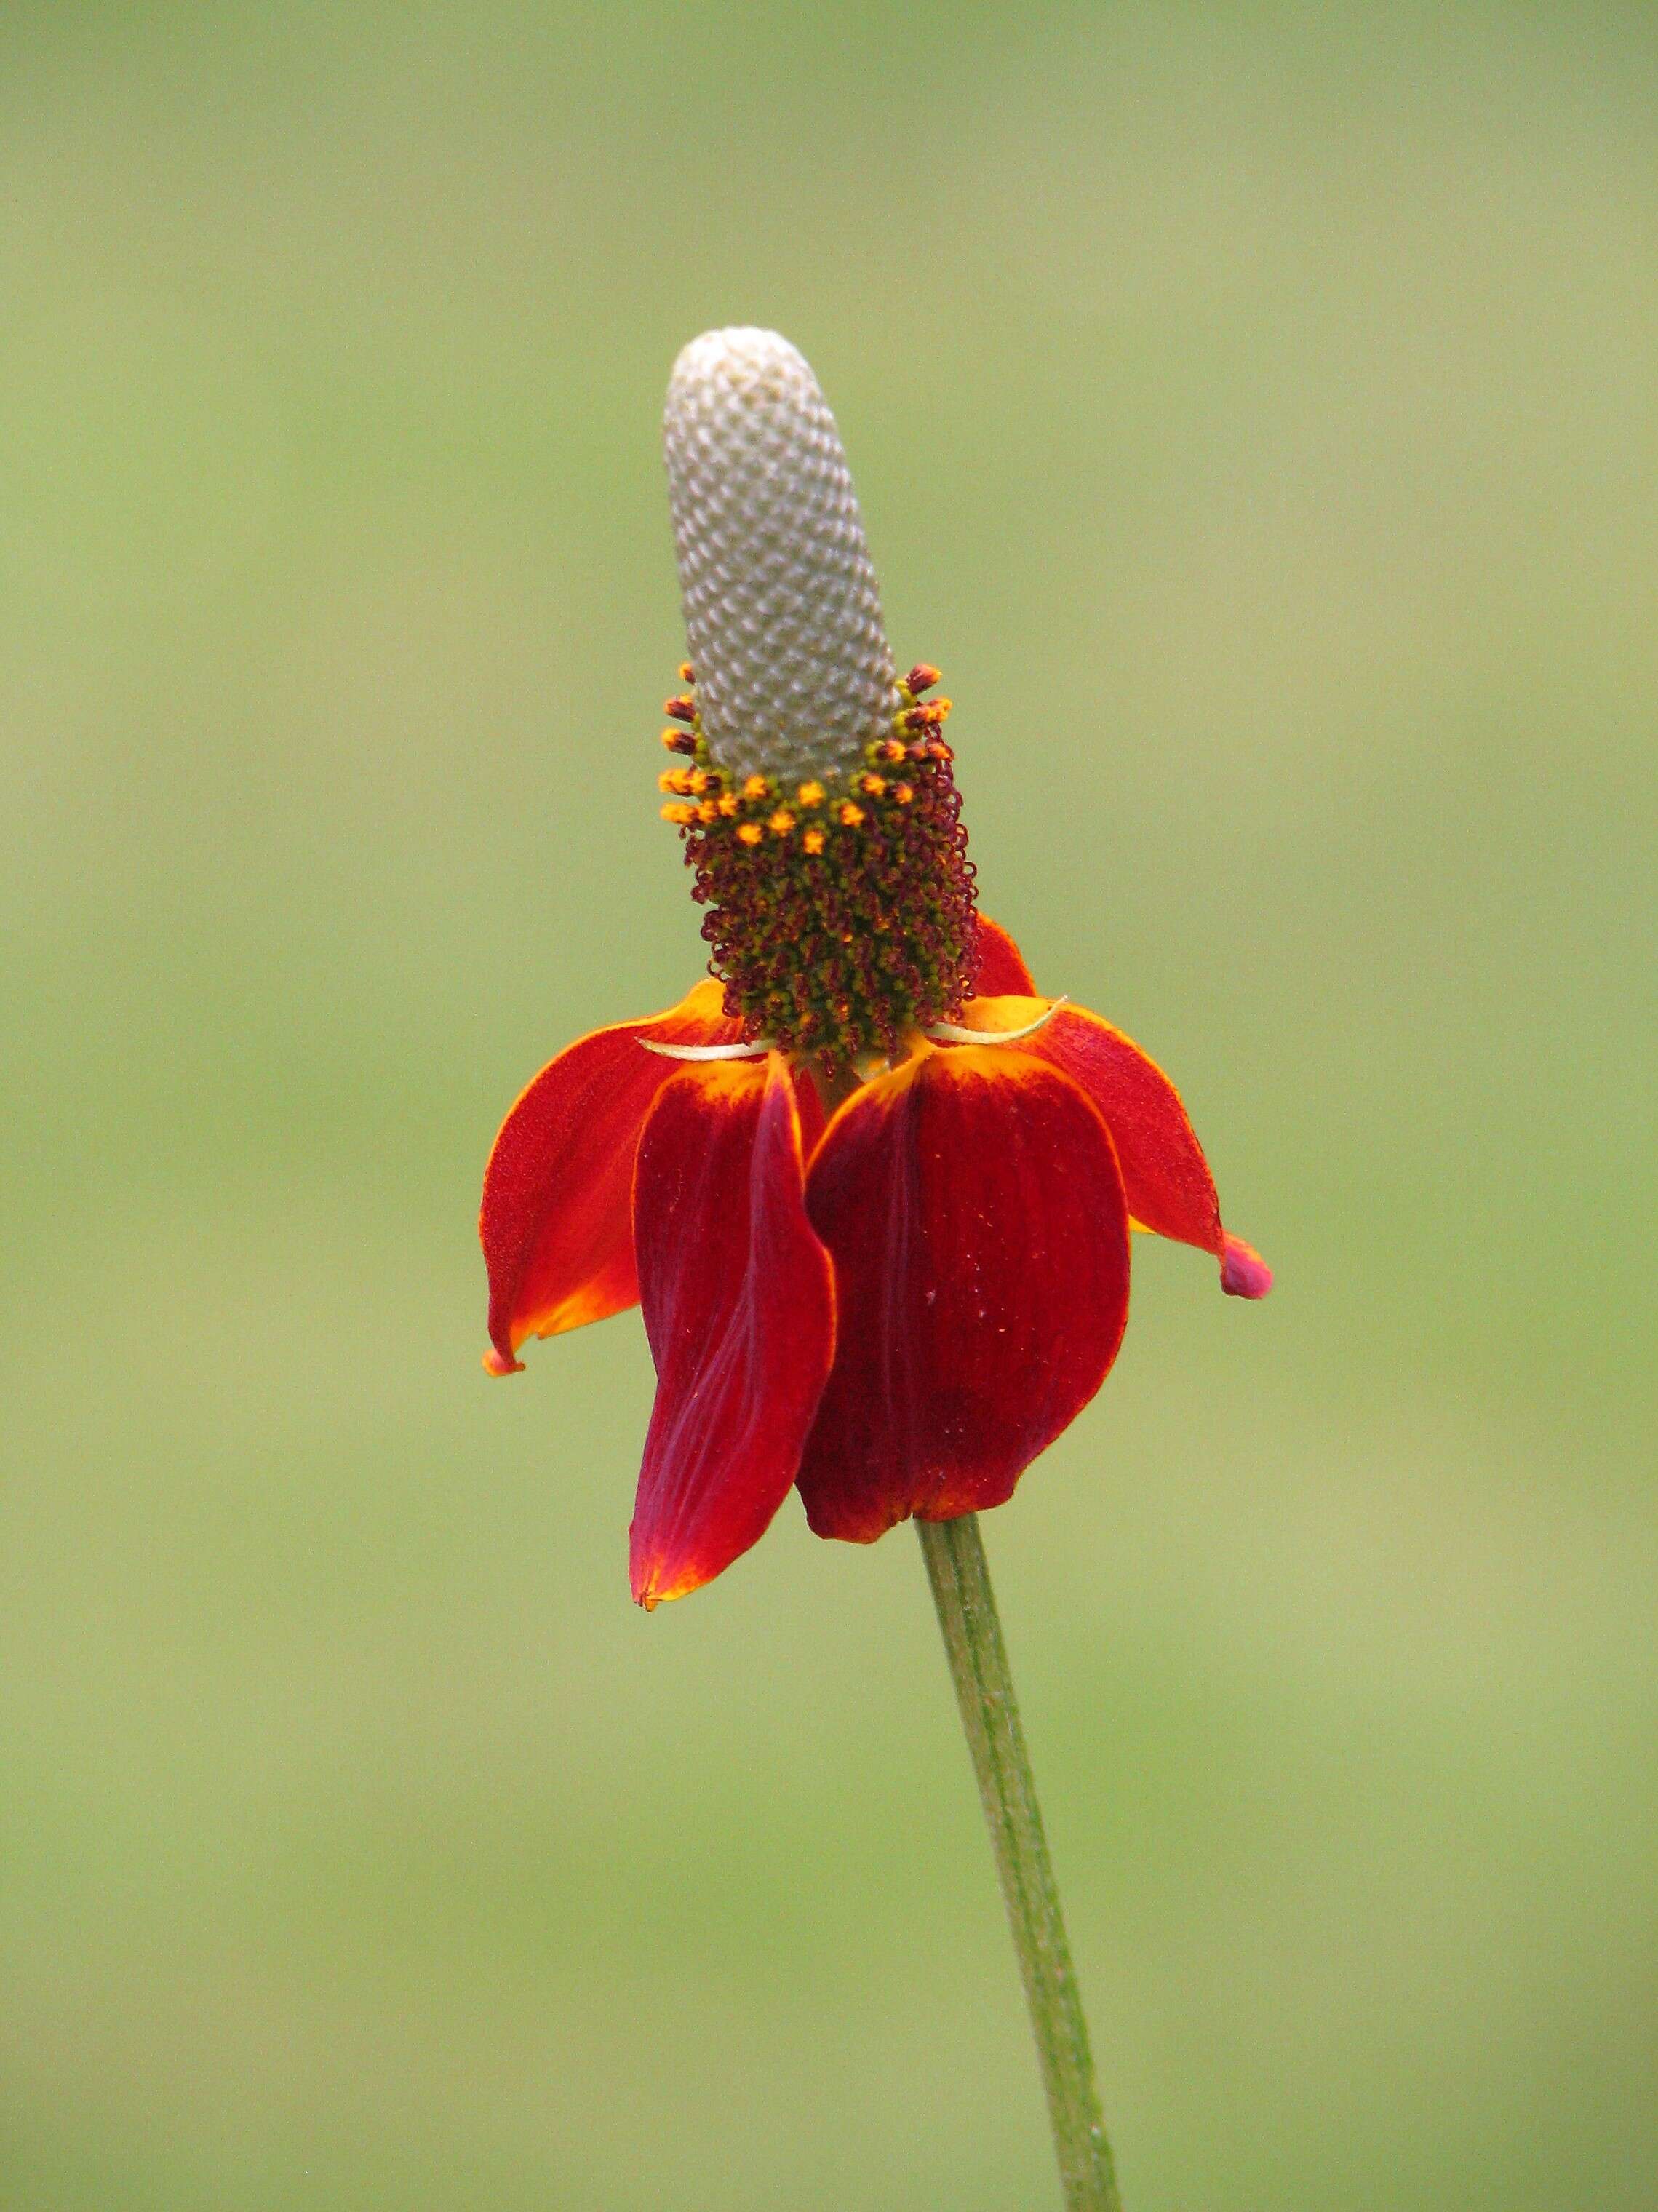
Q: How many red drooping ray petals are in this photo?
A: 5